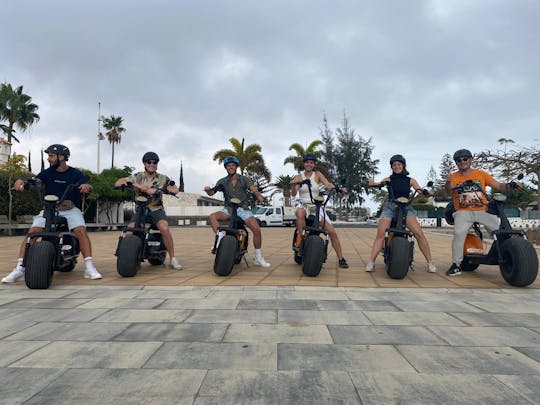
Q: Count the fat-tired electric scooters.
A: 6